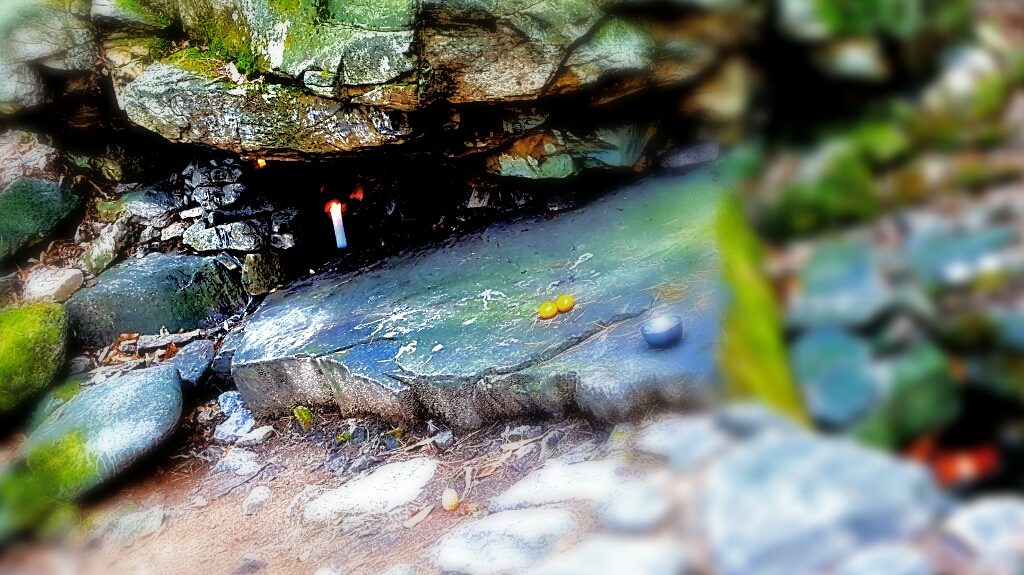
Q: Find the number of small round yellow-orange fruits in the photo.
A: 2